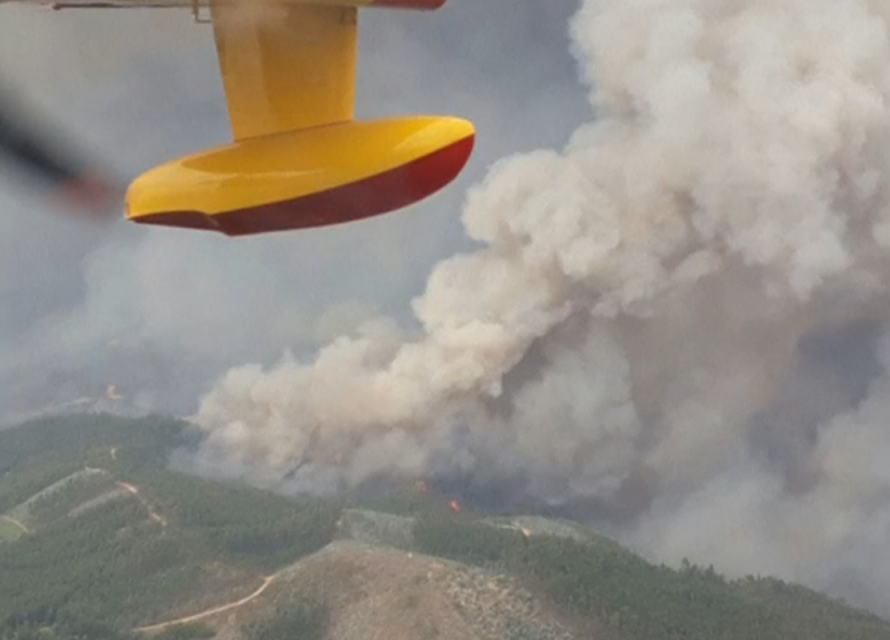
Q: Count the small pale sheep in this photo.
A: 0